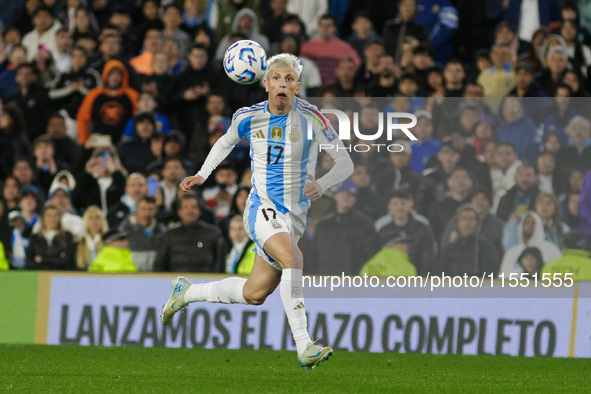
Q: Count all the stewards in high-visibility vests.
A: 5